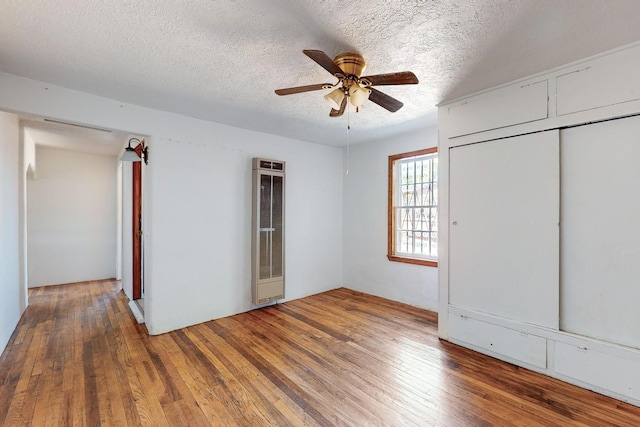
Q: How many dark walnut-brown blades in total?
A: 5